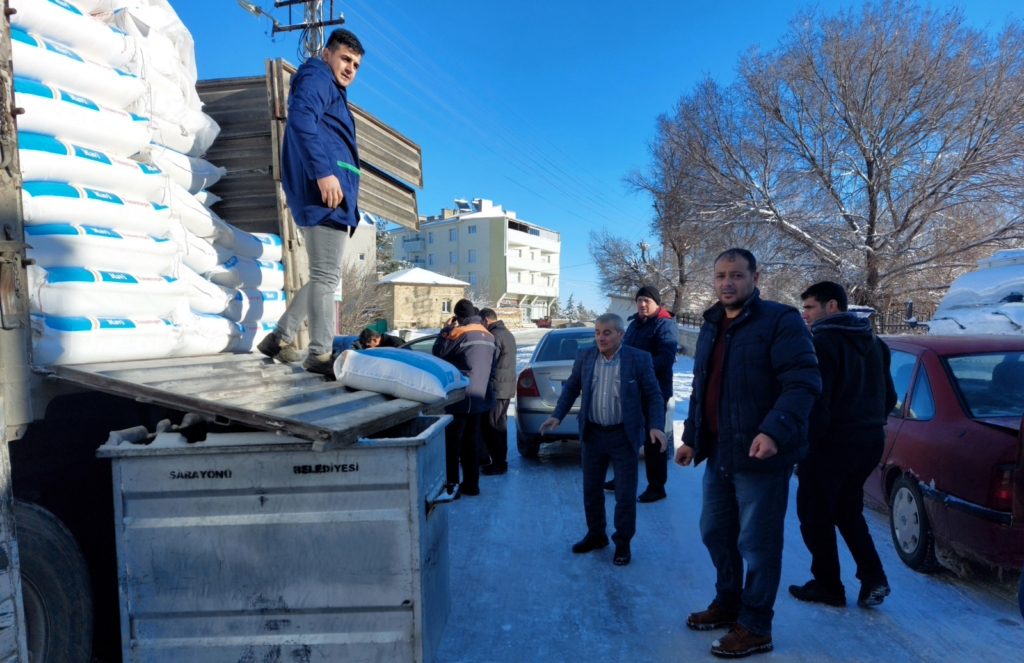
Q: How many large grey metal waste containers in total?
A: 1